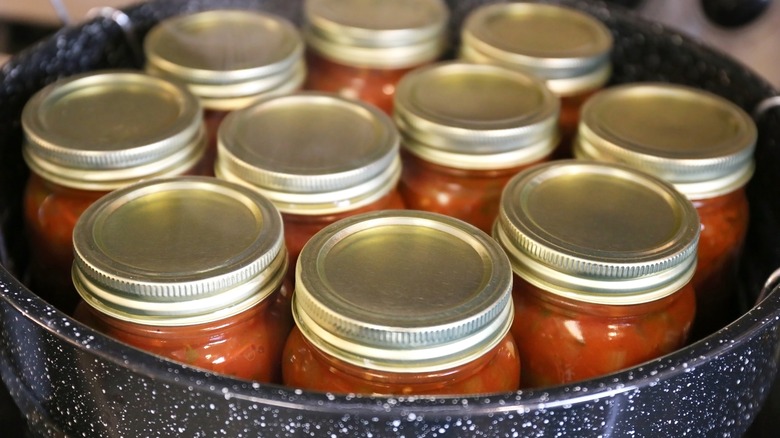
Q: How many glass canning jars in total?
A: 10